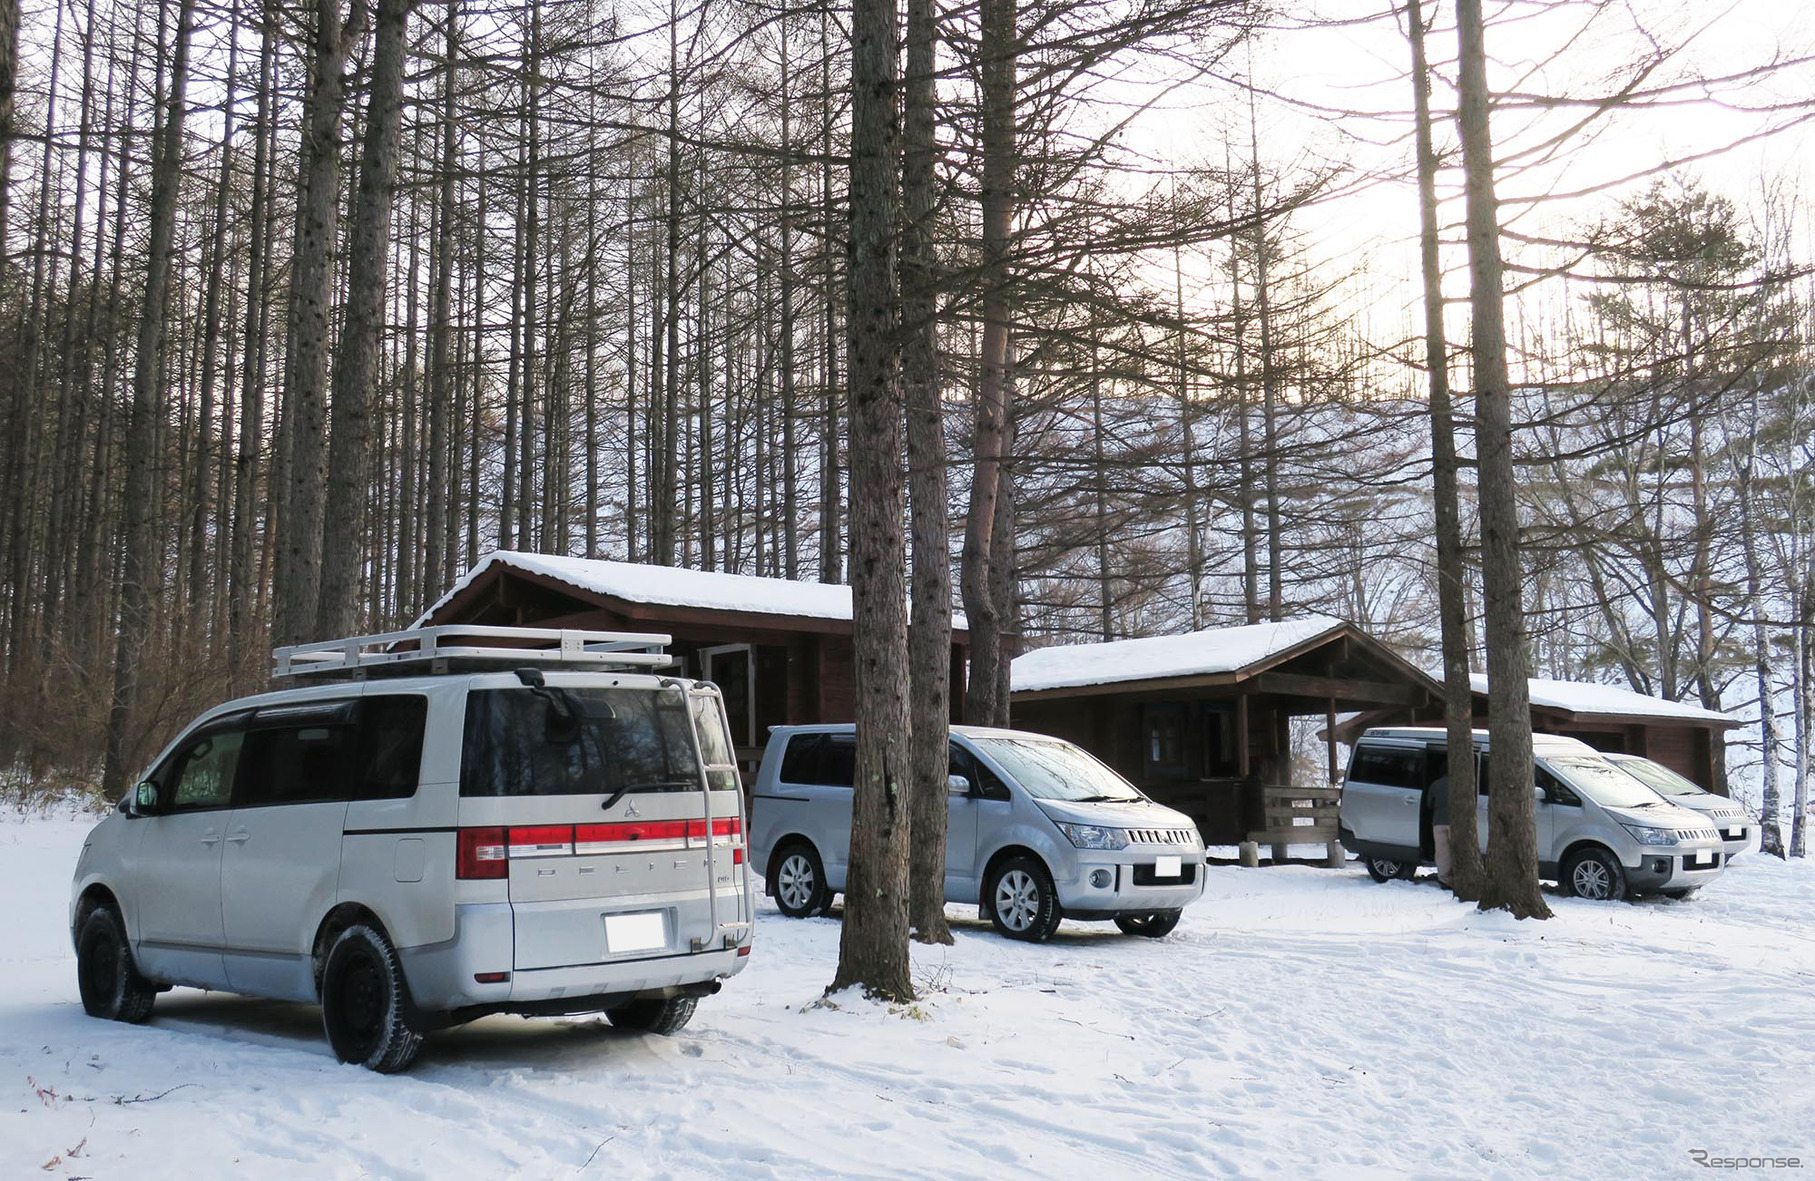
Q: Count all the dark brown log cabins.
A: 3